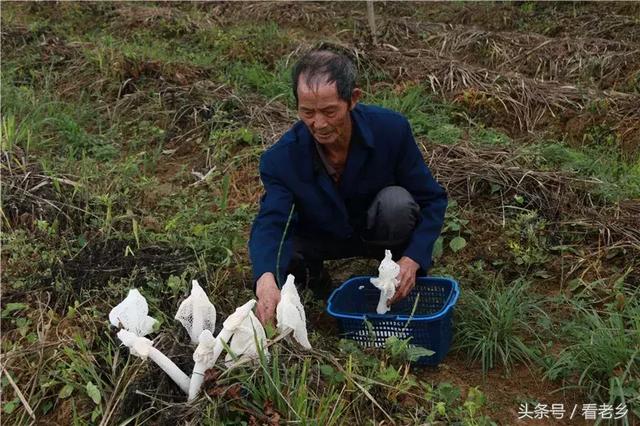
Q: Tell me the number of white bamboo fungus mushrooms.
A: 8